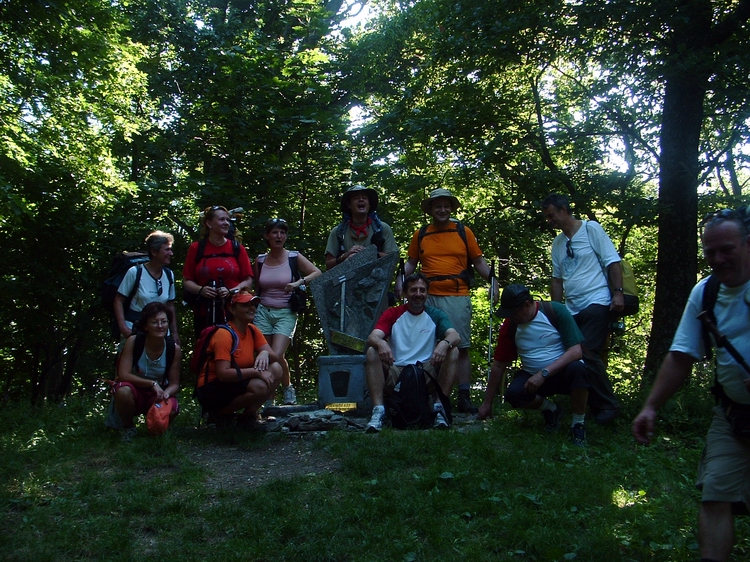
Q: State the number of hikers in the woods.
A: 11